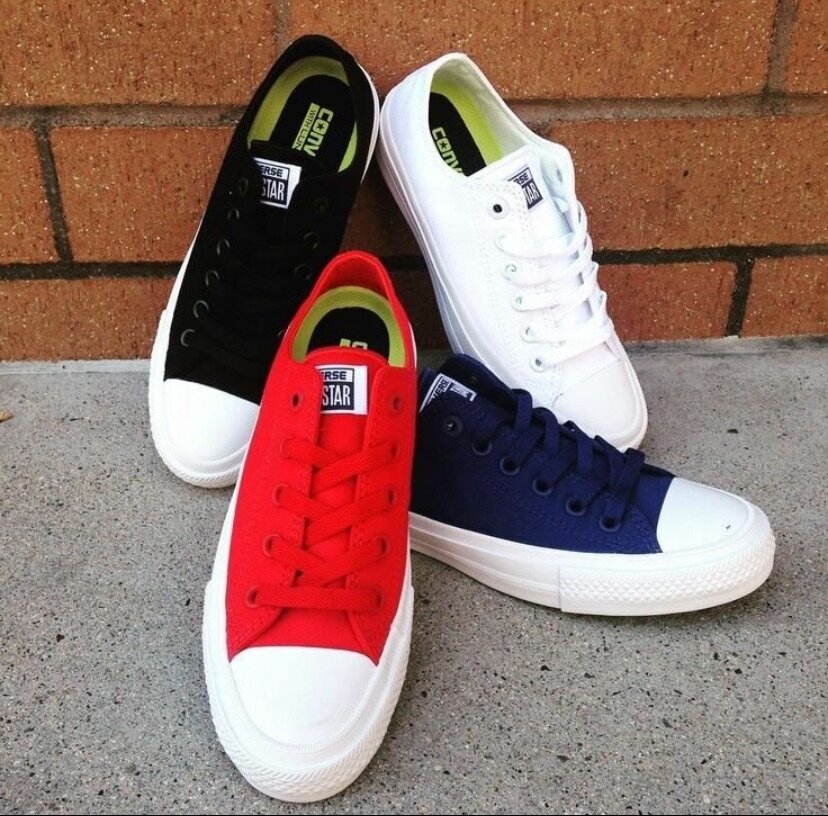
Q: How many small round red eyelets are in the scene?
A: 10